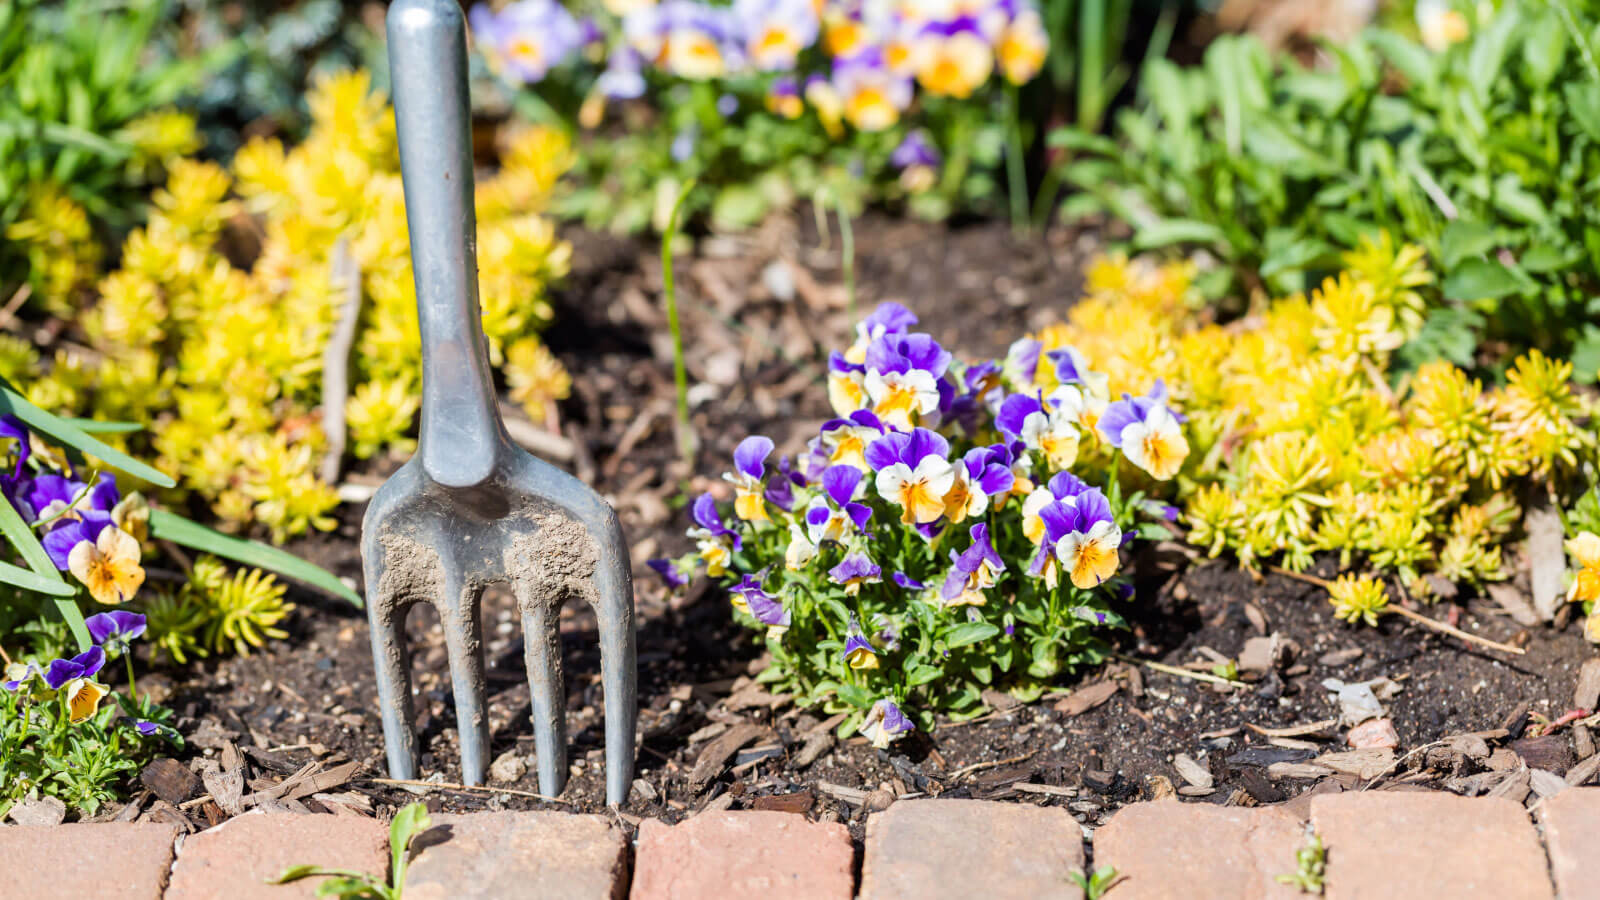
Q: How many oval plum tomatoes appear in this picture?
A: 0